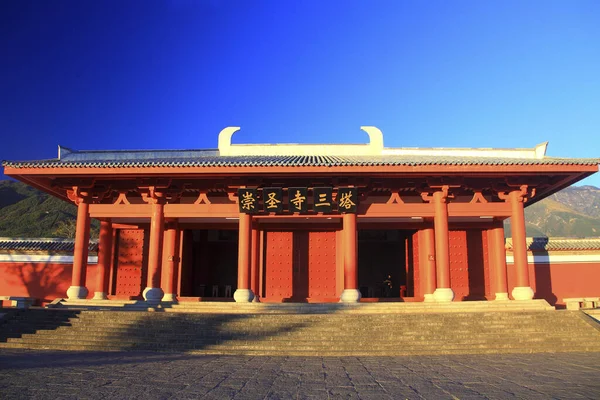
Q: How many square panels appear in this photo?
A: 5